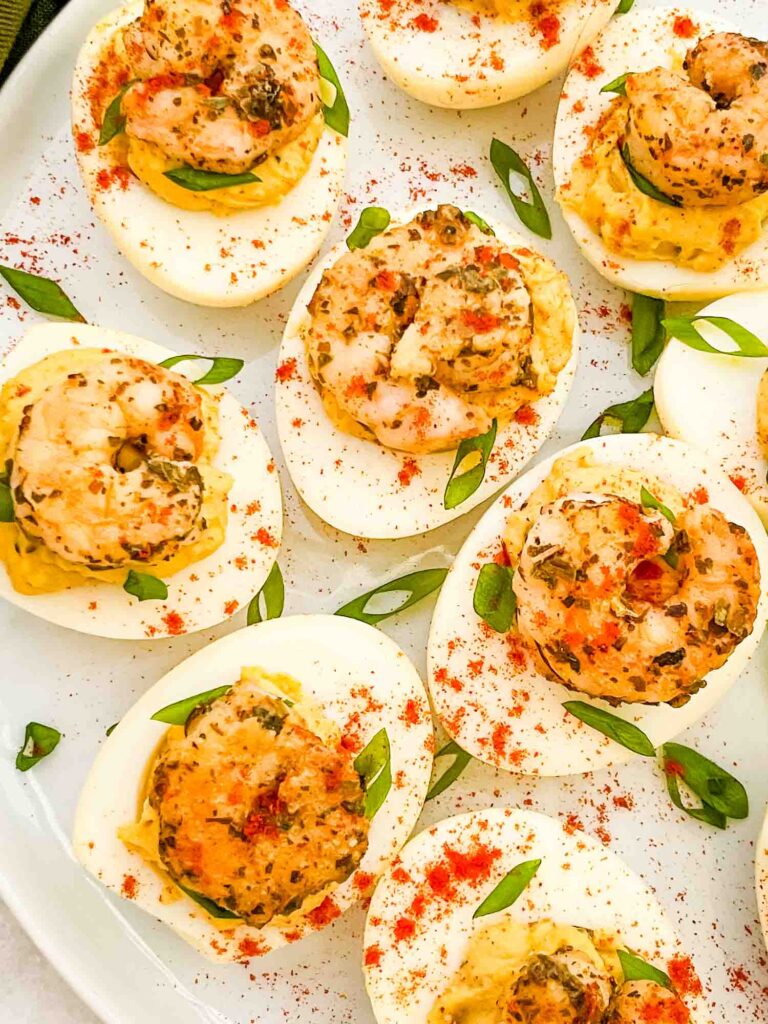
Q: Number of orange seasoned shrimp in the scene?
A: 7